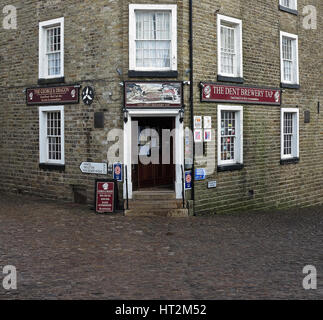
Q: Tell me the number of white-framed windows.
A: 8